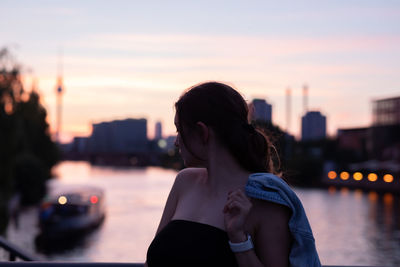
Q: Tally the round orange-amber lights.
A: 5